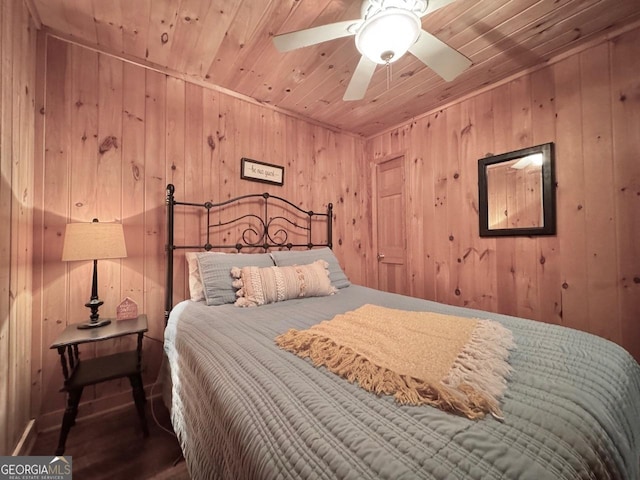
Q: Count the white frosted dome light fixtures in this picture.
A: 1